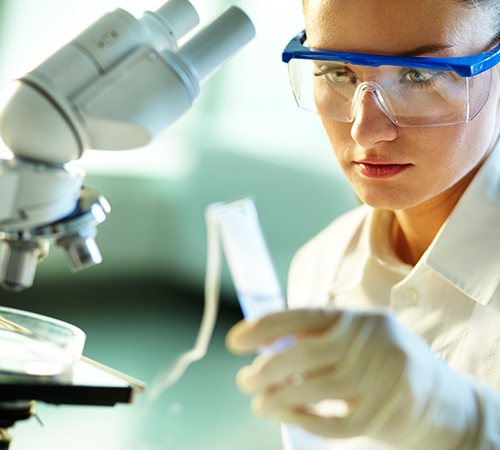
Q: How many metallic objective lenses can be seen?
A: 2